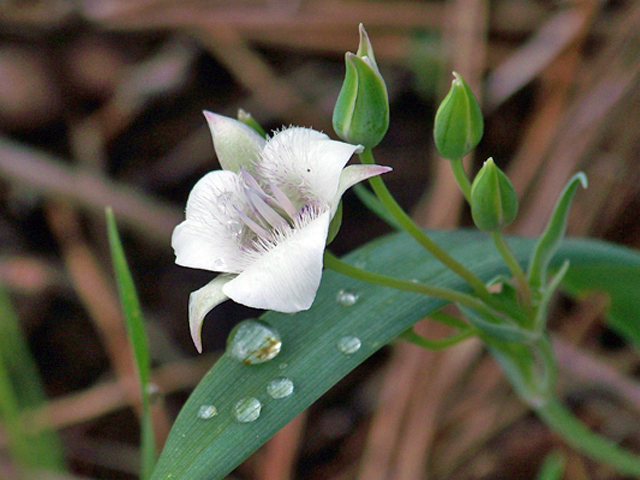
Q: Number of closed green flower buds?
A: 3